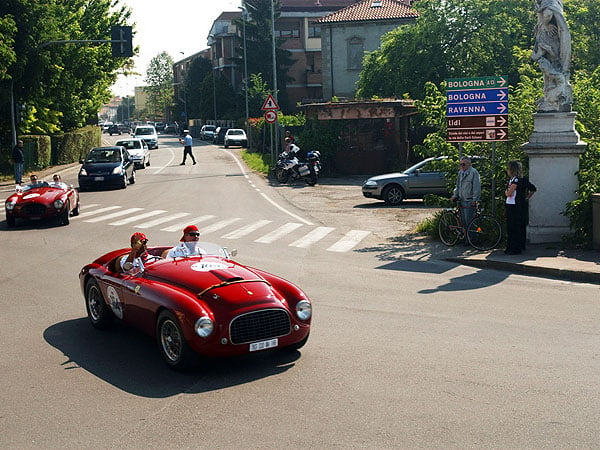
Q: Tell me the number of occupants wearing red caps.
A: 2